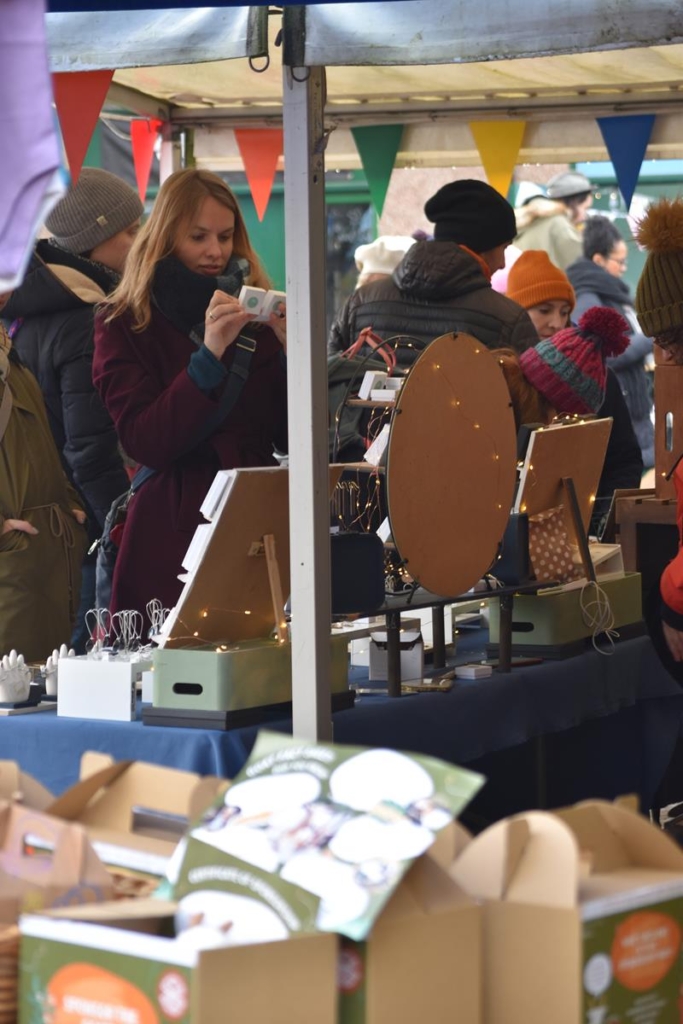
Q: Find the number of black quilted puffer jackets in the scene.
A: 2